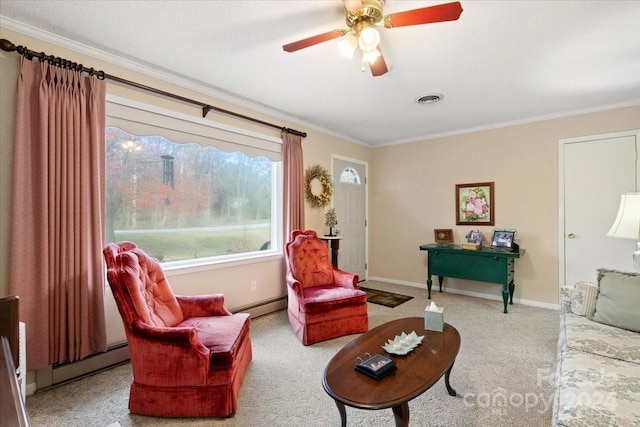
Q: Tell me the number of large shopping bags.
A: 0